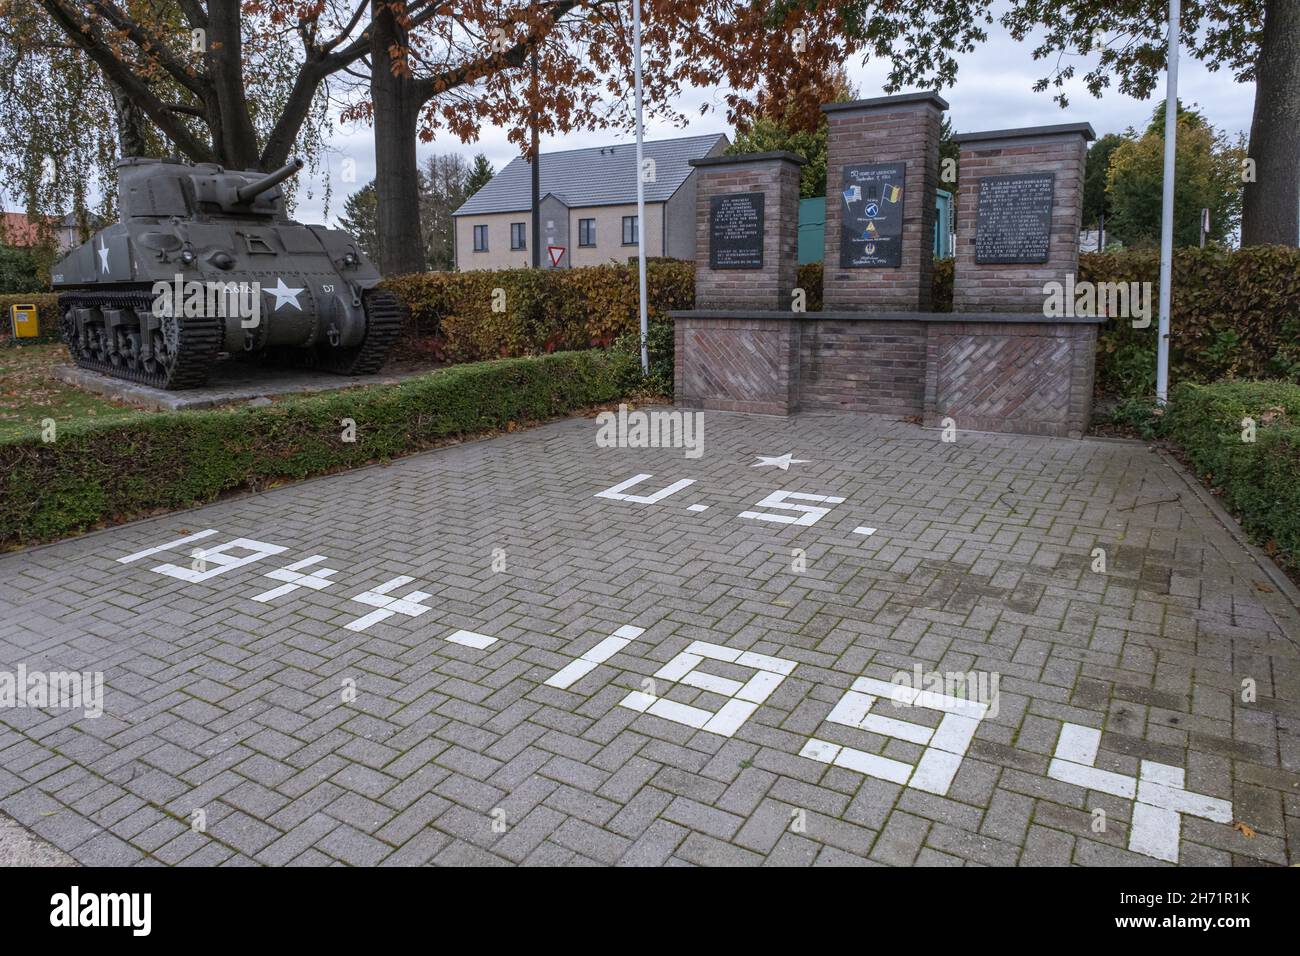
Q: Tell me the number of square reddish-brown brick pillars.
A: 3